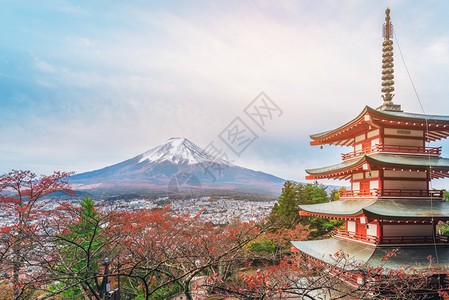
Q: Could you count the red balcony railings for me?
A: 3